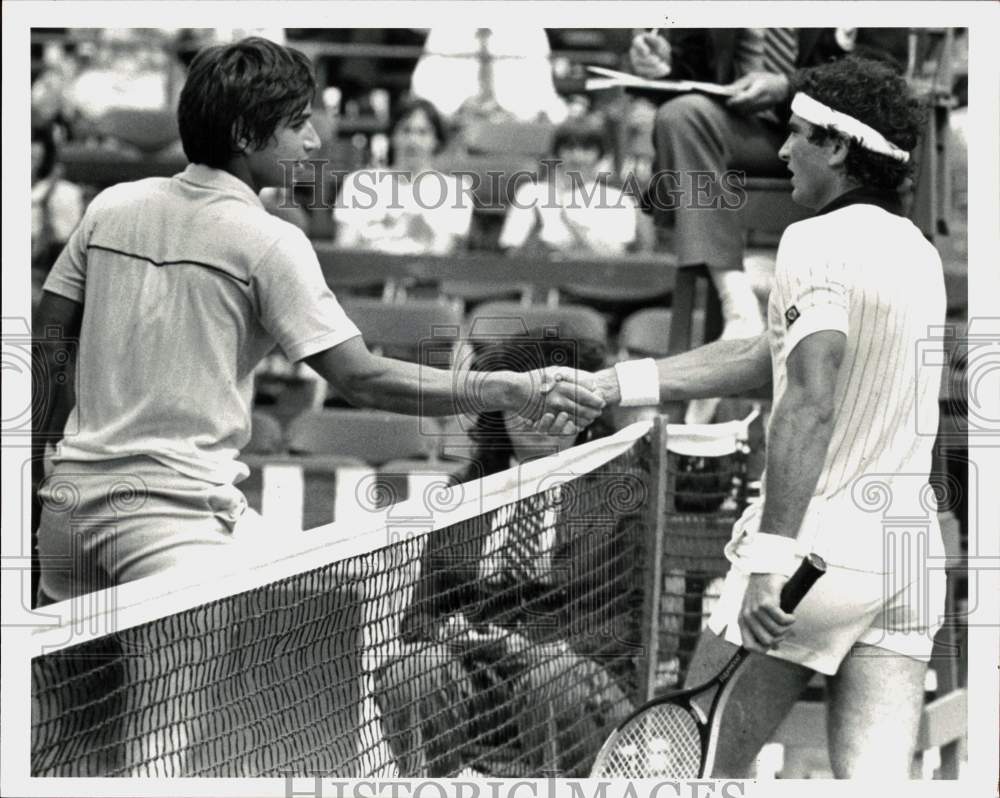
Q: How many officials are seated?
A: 2